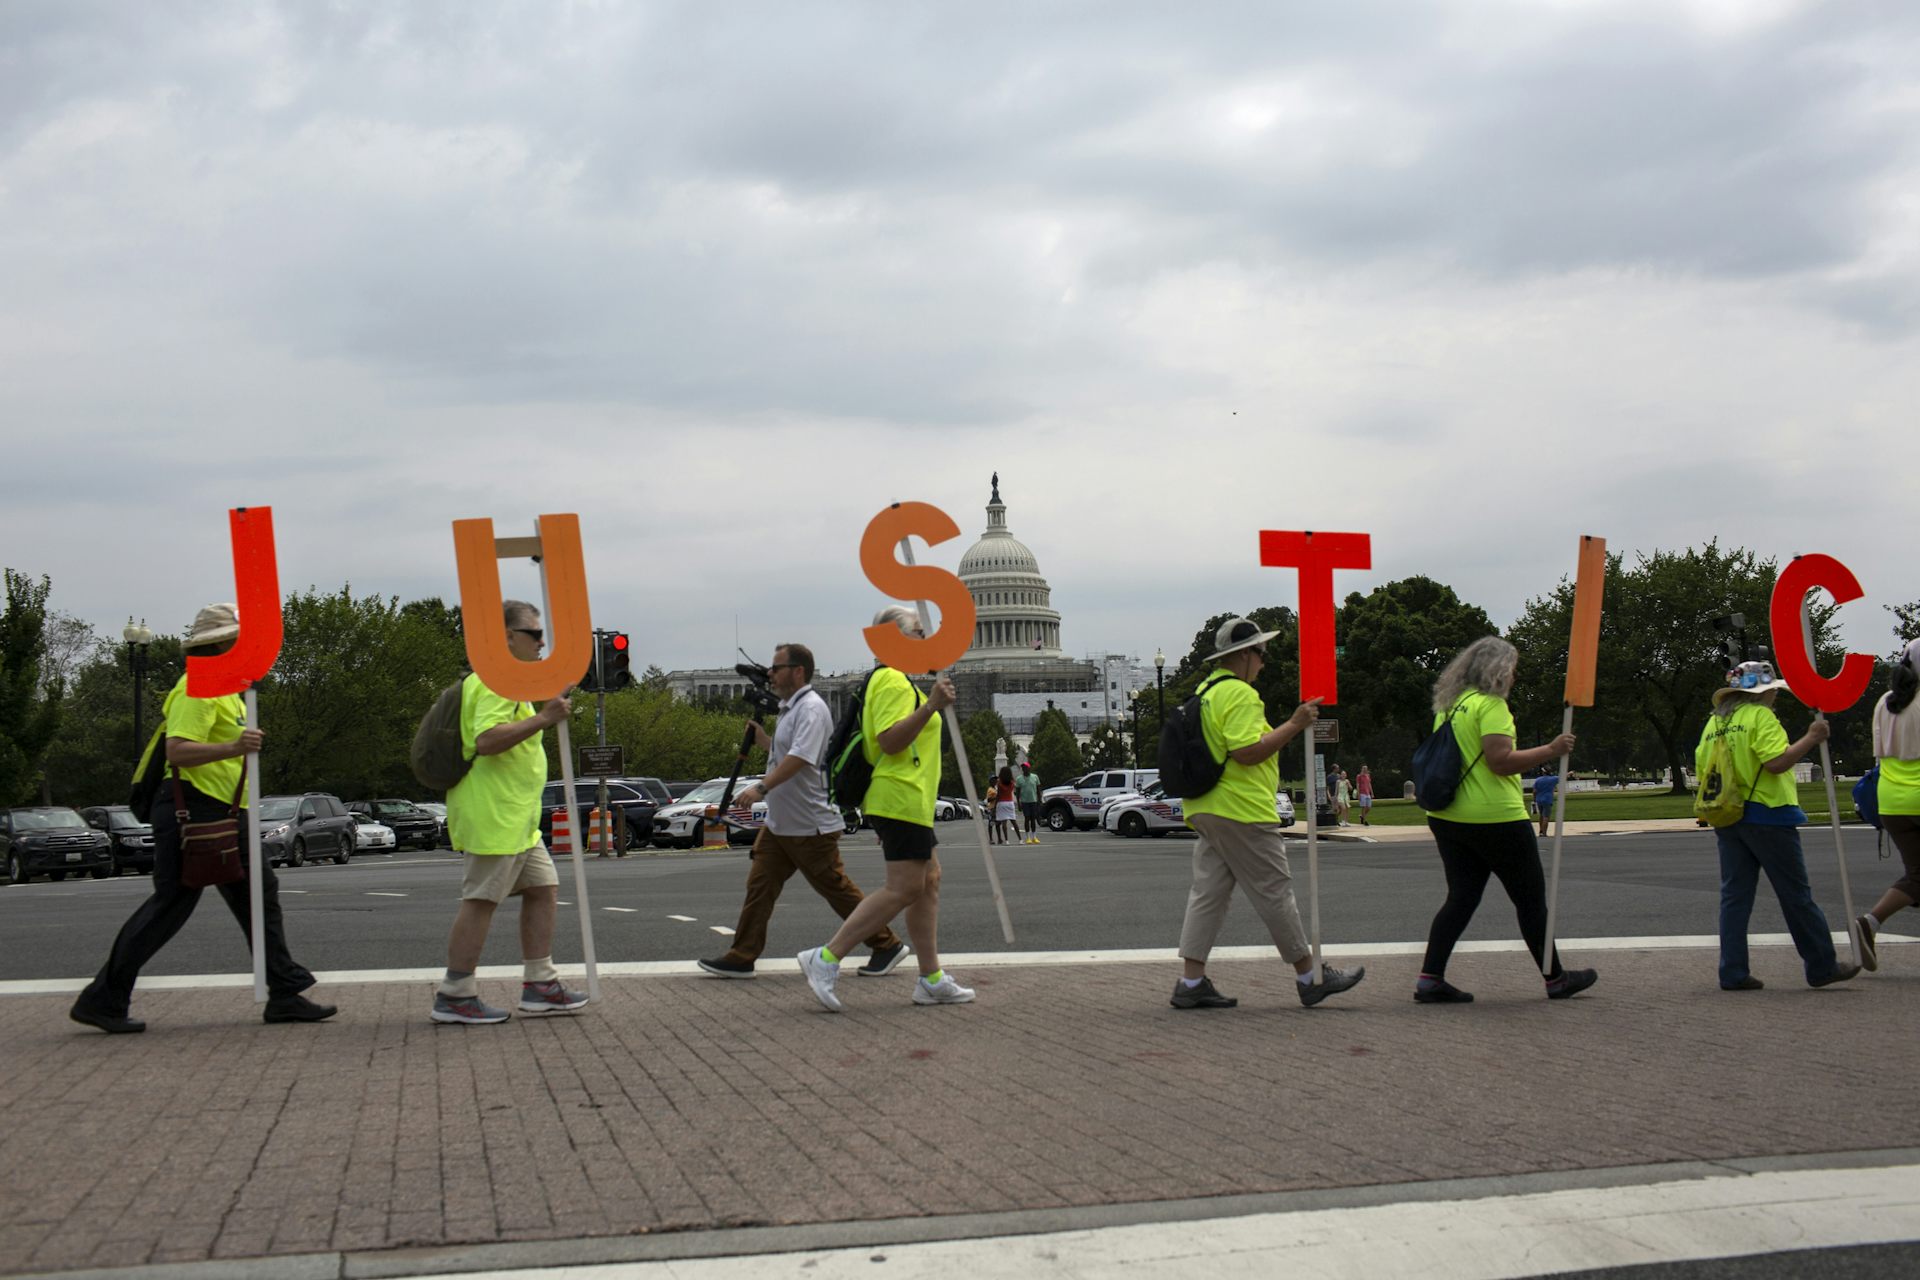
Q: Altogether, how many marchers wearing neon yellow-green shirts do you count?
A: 7